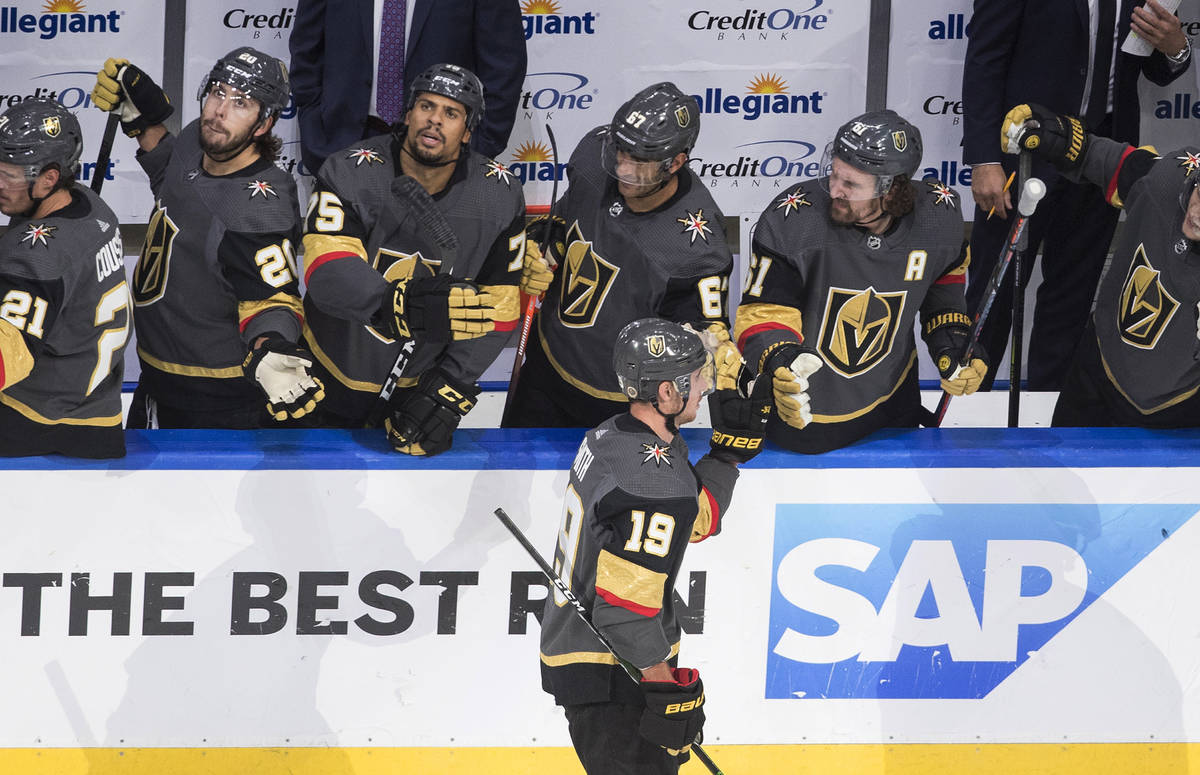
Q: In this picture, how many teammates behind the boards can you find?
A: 6